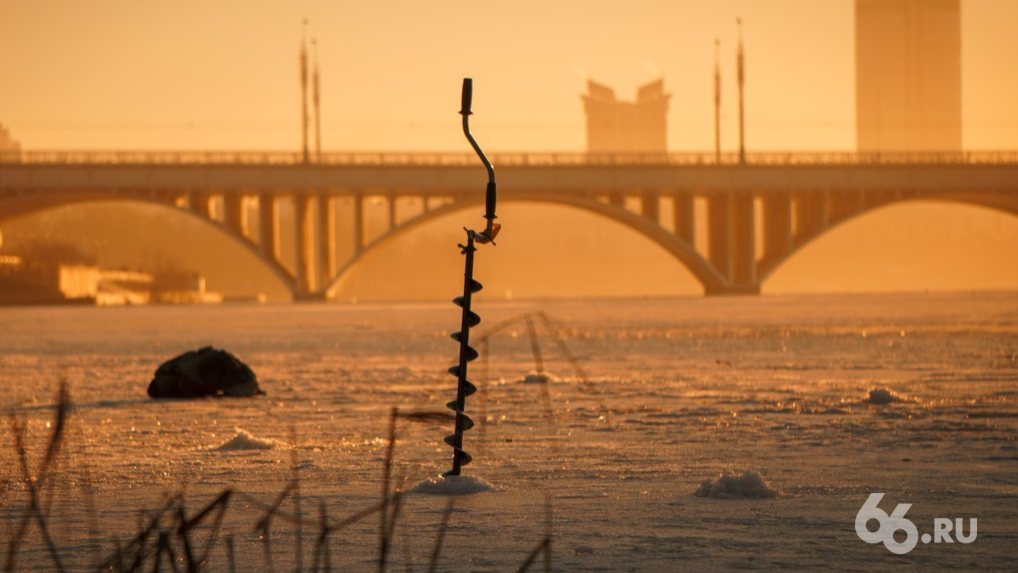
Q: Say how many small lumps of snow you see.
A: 5